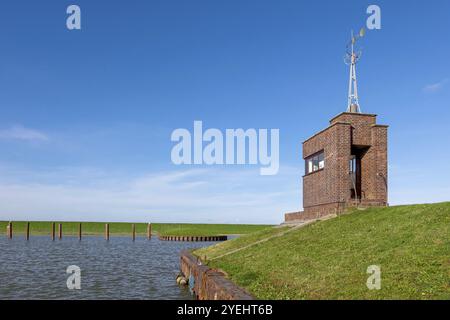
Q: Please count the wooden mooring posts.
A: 8